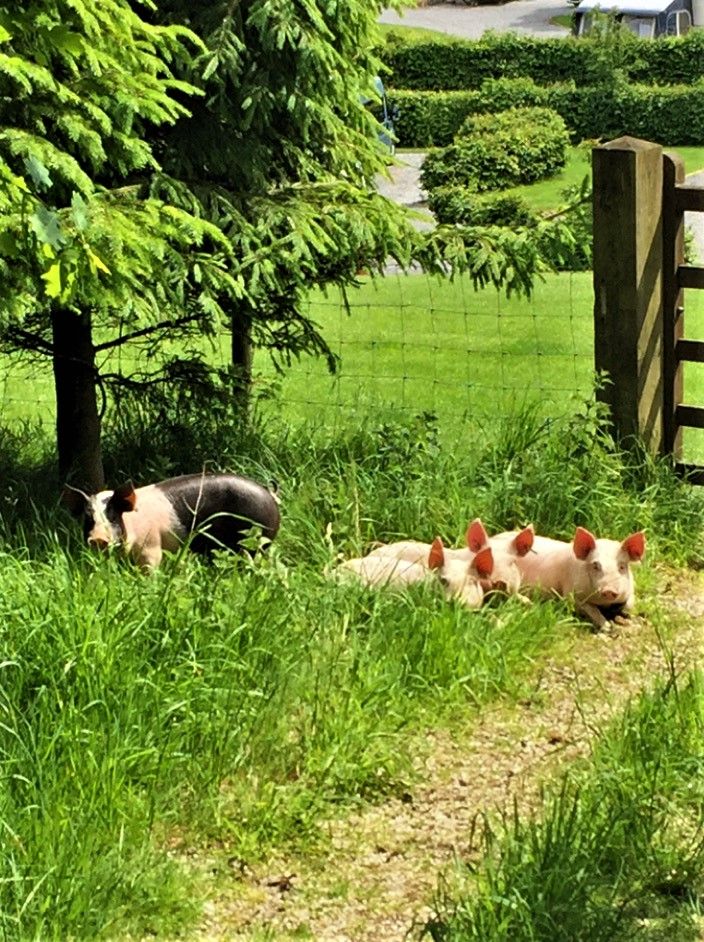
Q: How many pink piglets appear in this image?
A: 3